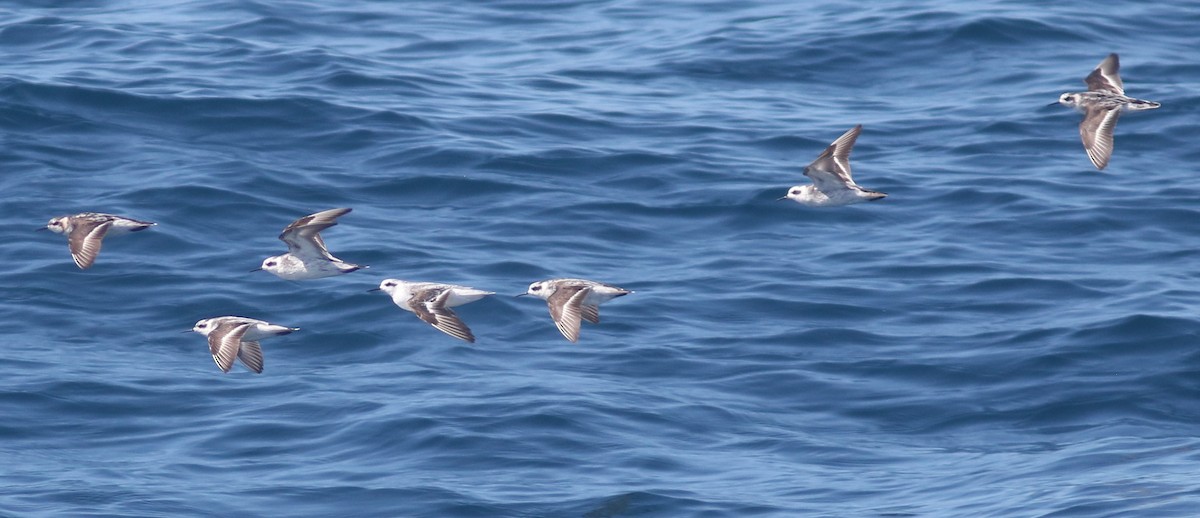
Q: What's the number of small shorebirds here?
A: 7